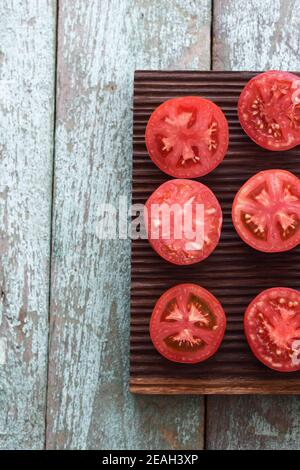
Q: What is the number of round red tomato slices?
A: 6